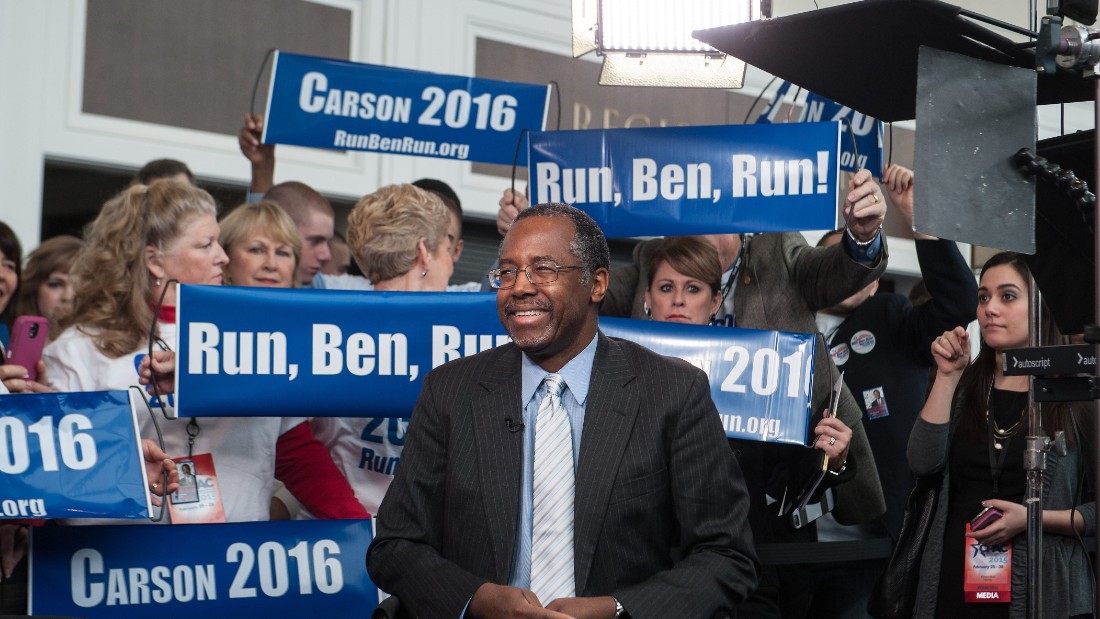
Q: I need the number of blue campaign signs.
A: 7